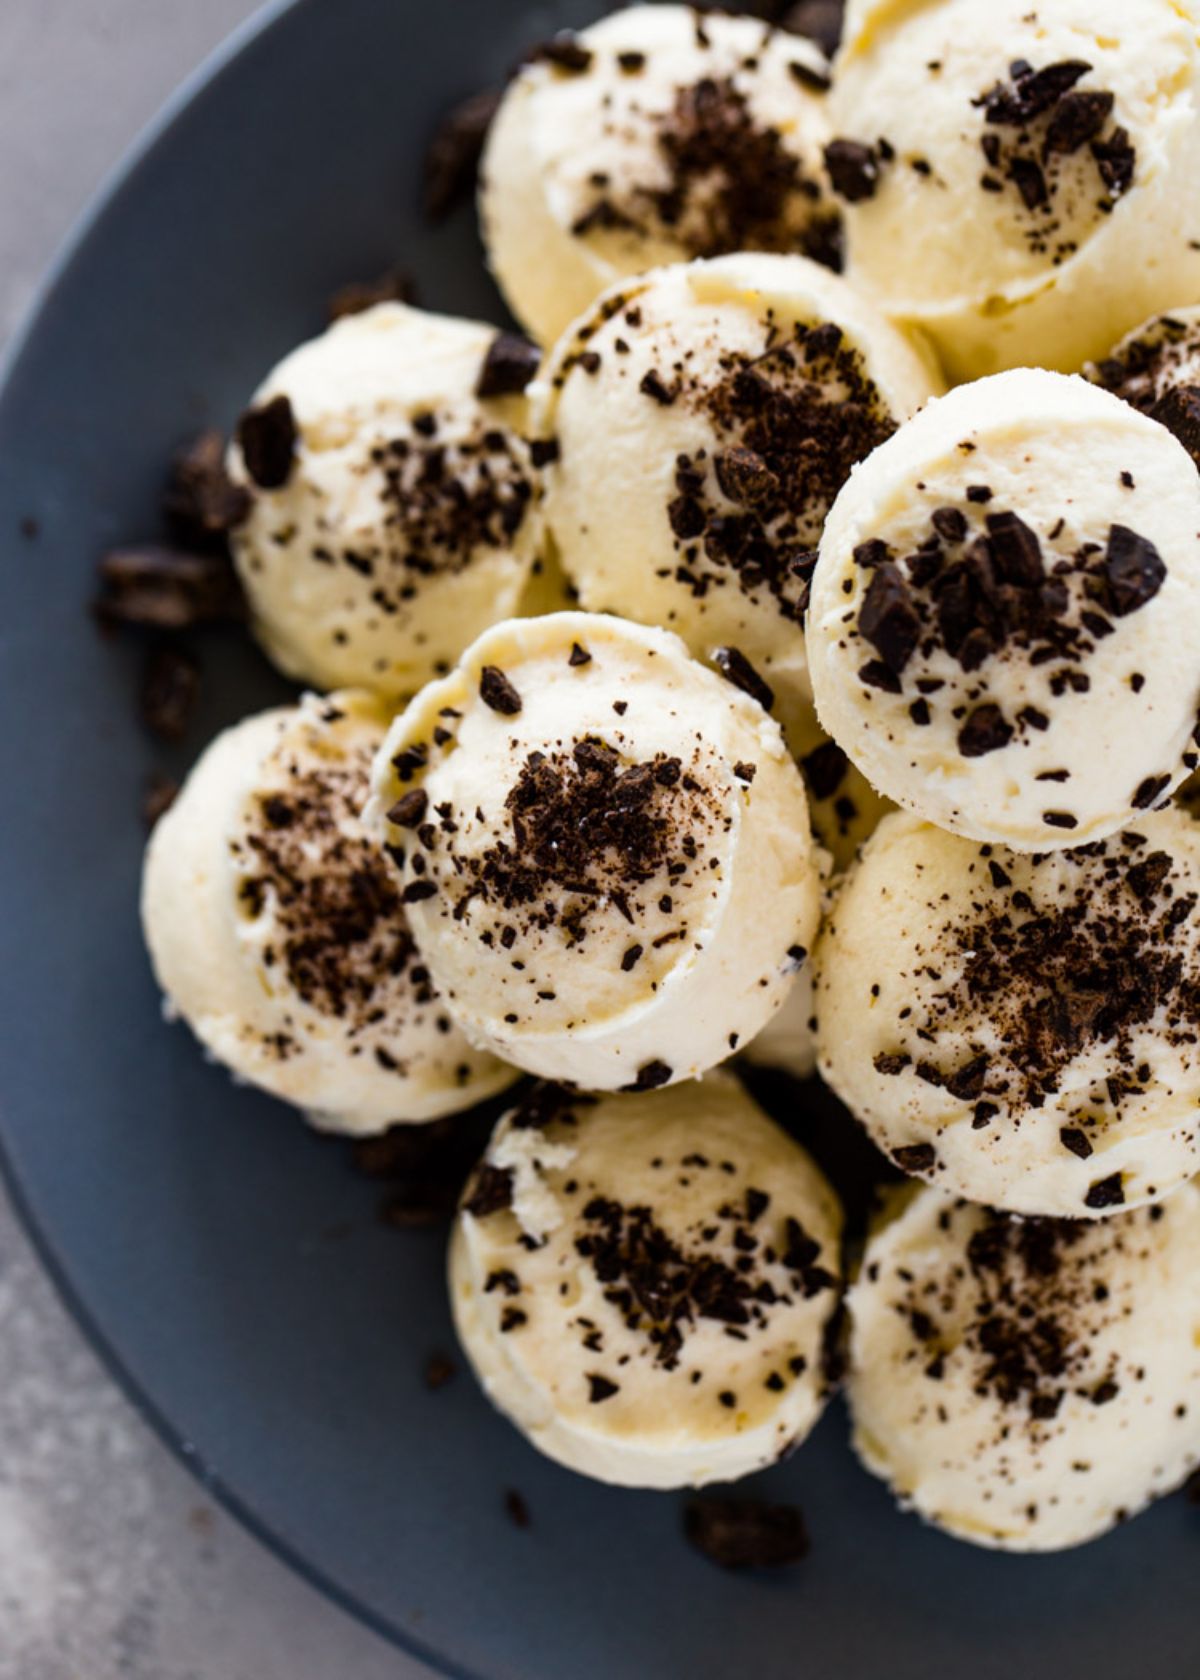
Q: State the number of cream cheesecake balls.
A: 11